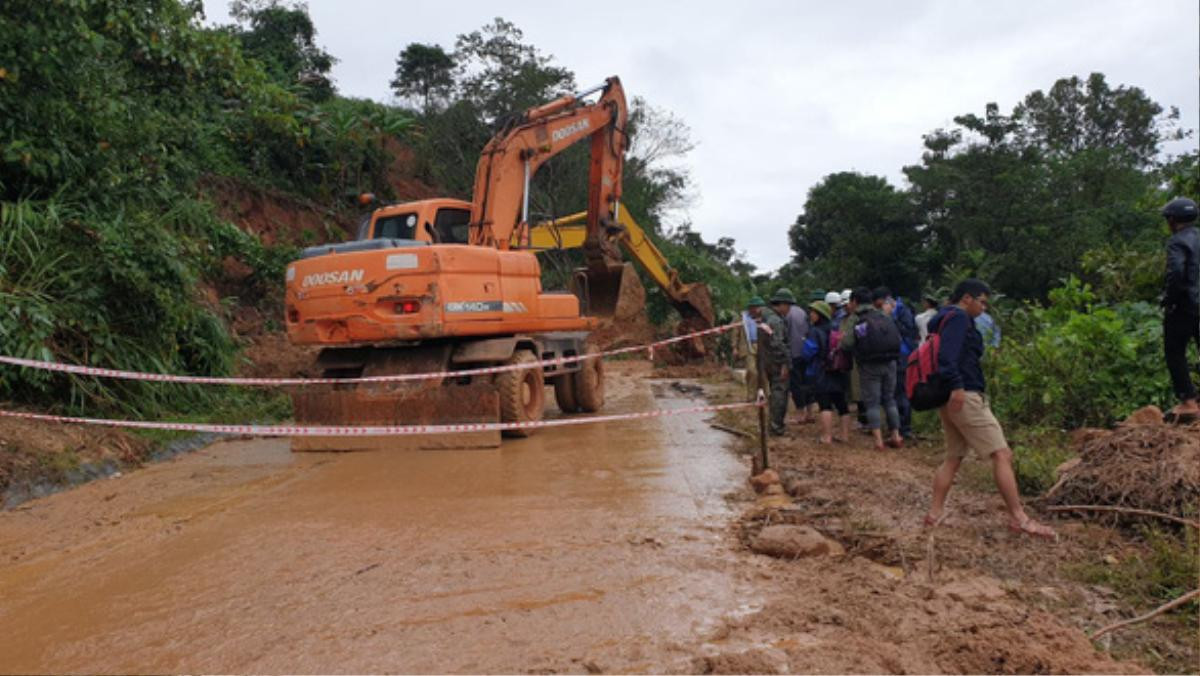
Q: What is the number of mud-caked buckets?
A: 2